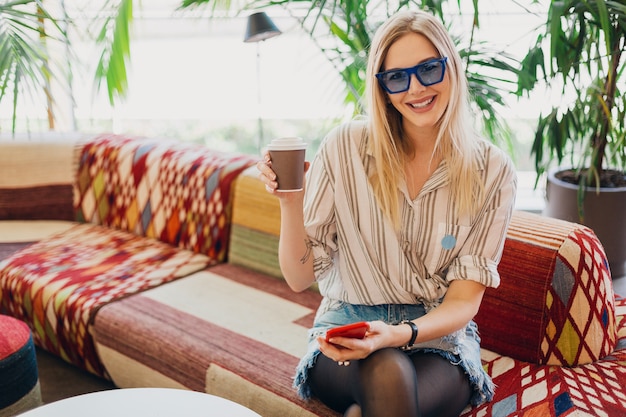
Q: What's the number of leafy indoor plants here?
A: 3